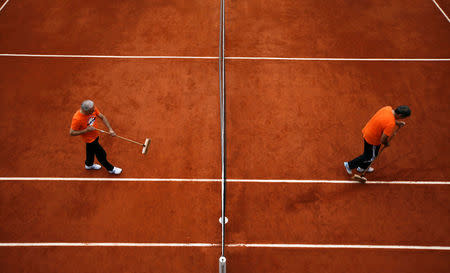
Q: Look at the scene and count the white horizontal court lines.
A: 3